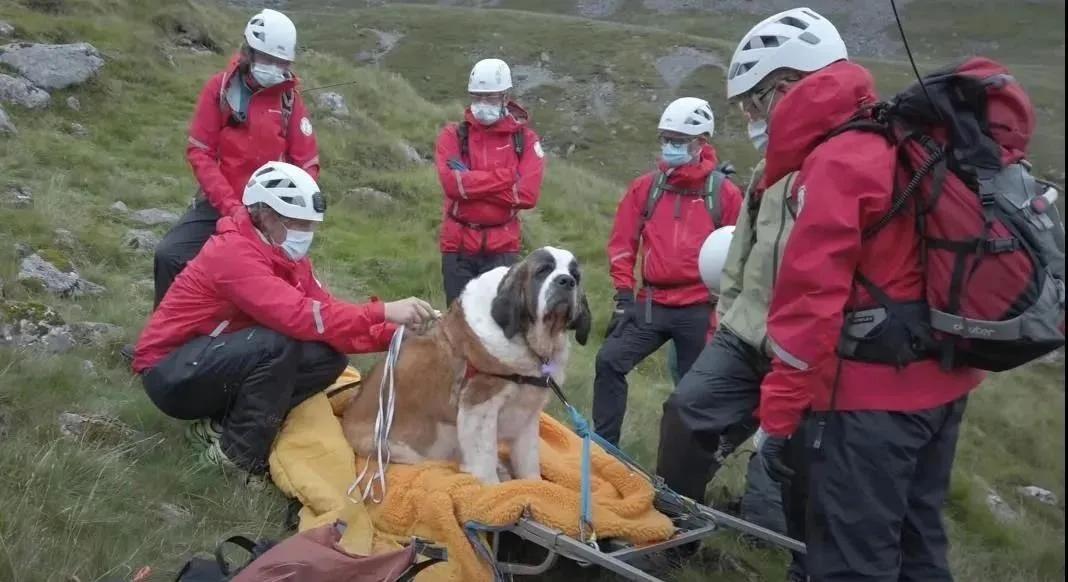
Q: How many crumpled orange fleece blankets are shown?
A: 1